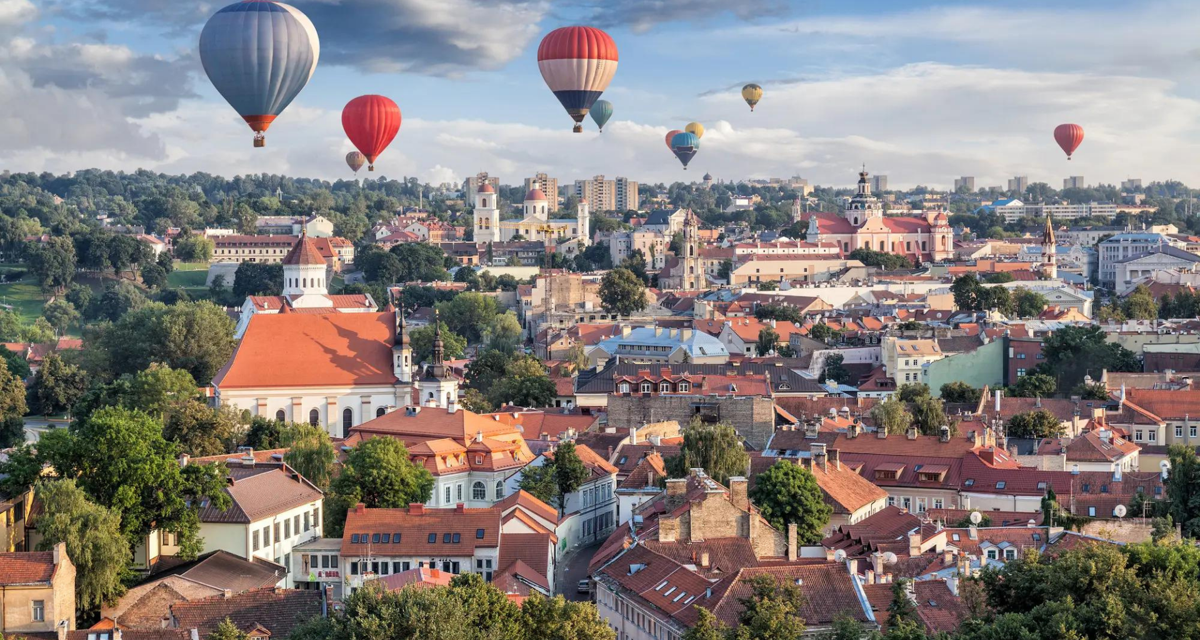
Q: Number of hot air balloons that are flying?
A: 10